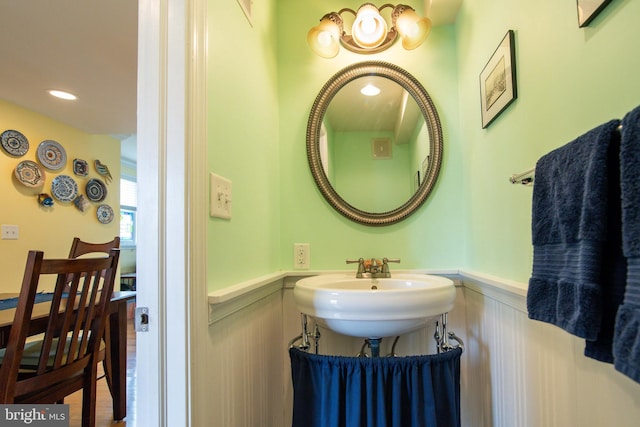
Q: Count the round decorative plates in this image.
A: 6